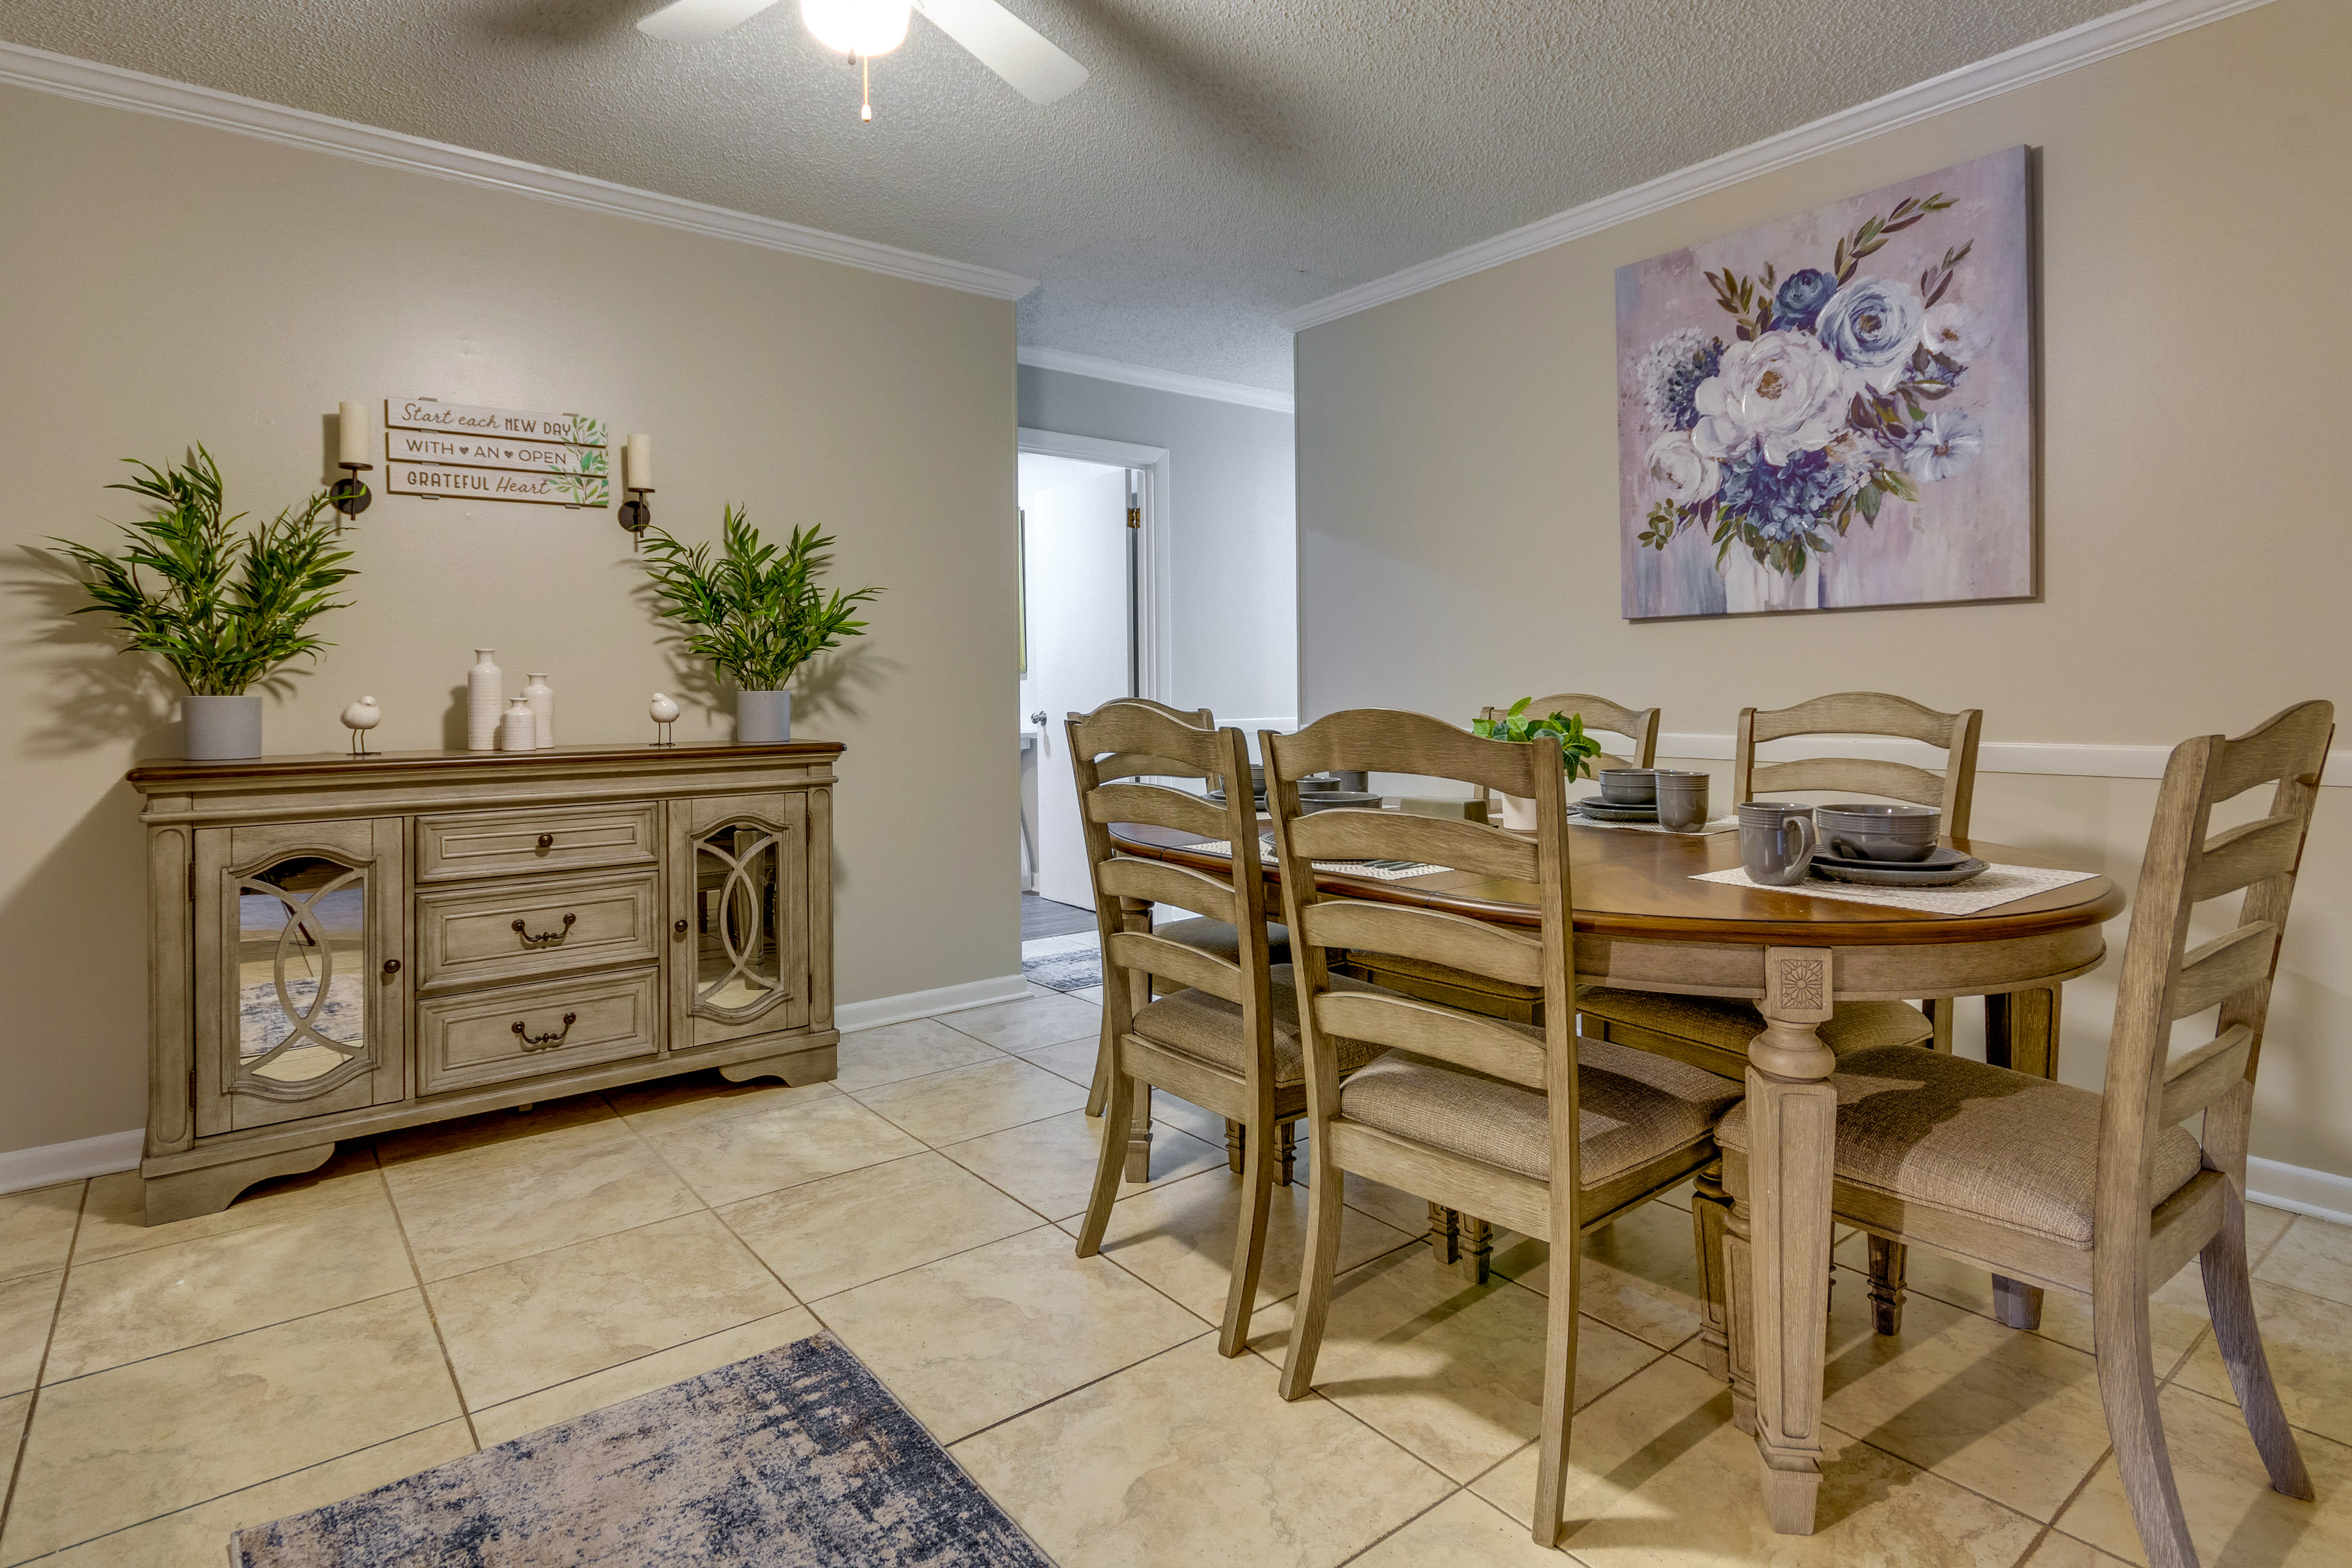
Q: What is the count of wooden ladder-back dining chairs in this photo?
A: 6